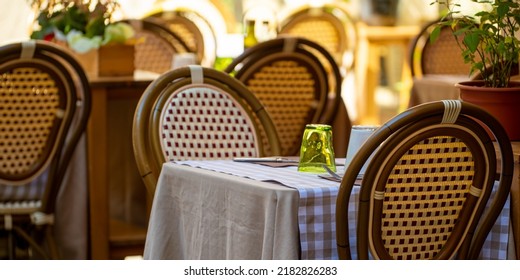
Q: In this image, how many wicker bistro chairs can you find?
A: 8